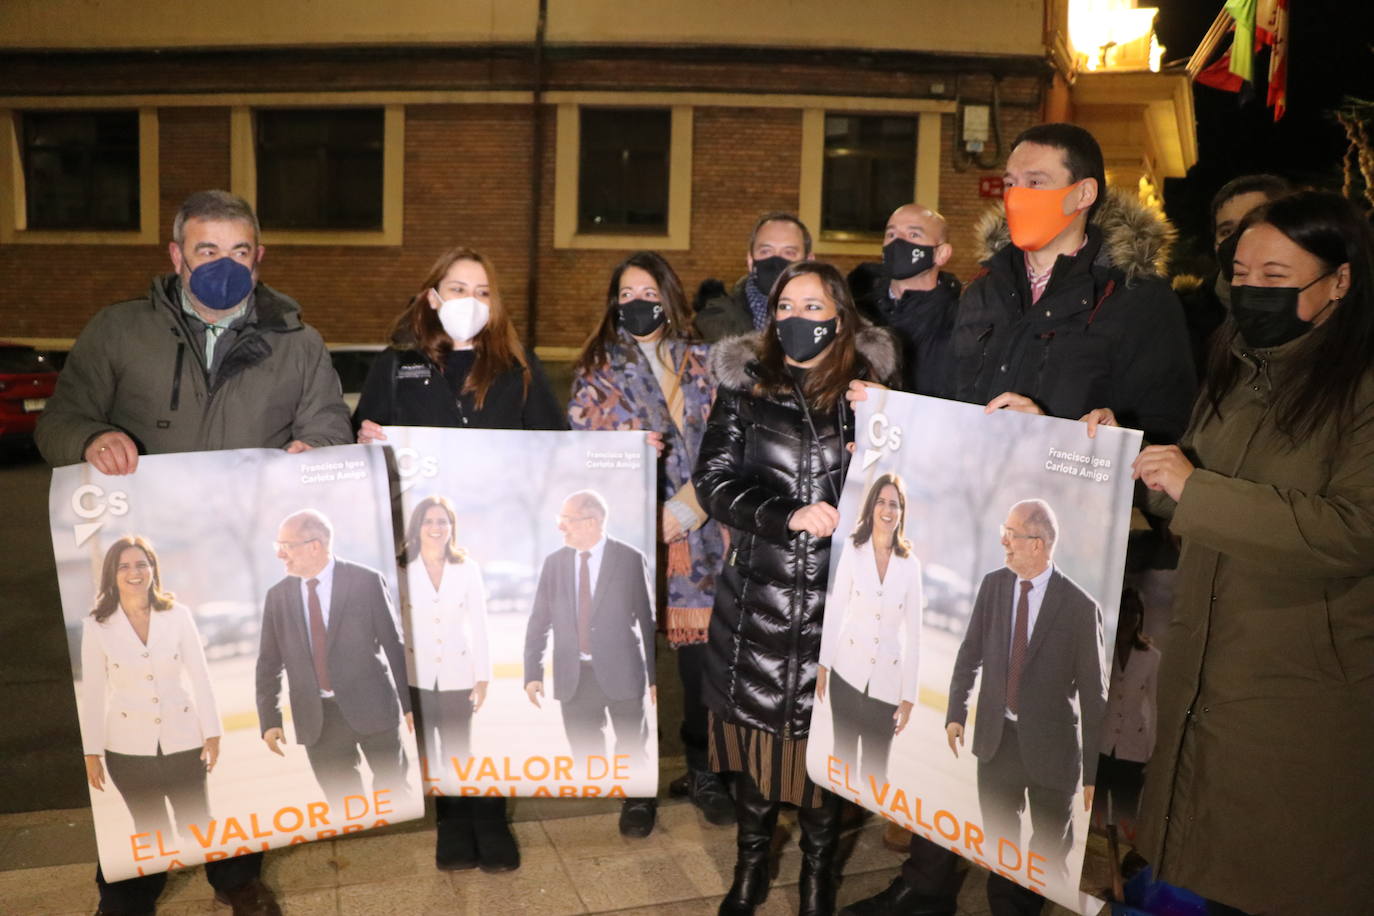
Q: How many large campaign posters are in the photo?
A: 3